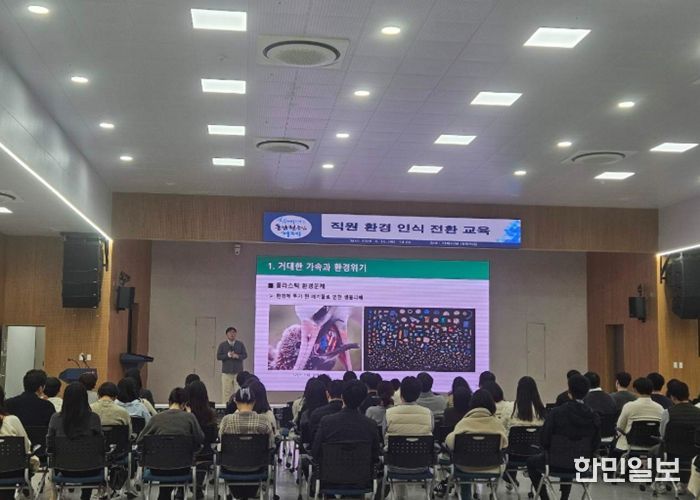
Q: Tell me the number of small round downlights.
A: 11